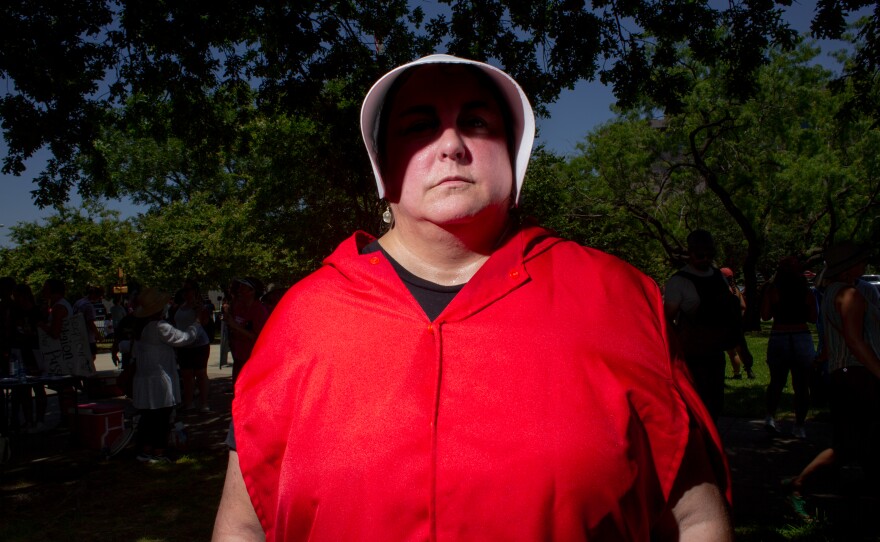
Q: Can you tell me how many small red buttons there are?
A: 3